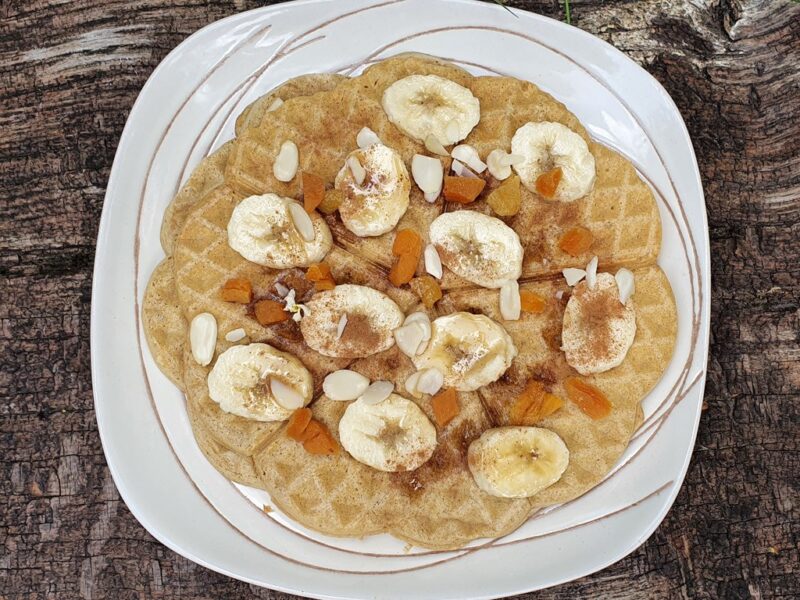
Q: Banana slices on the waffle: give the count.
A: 11